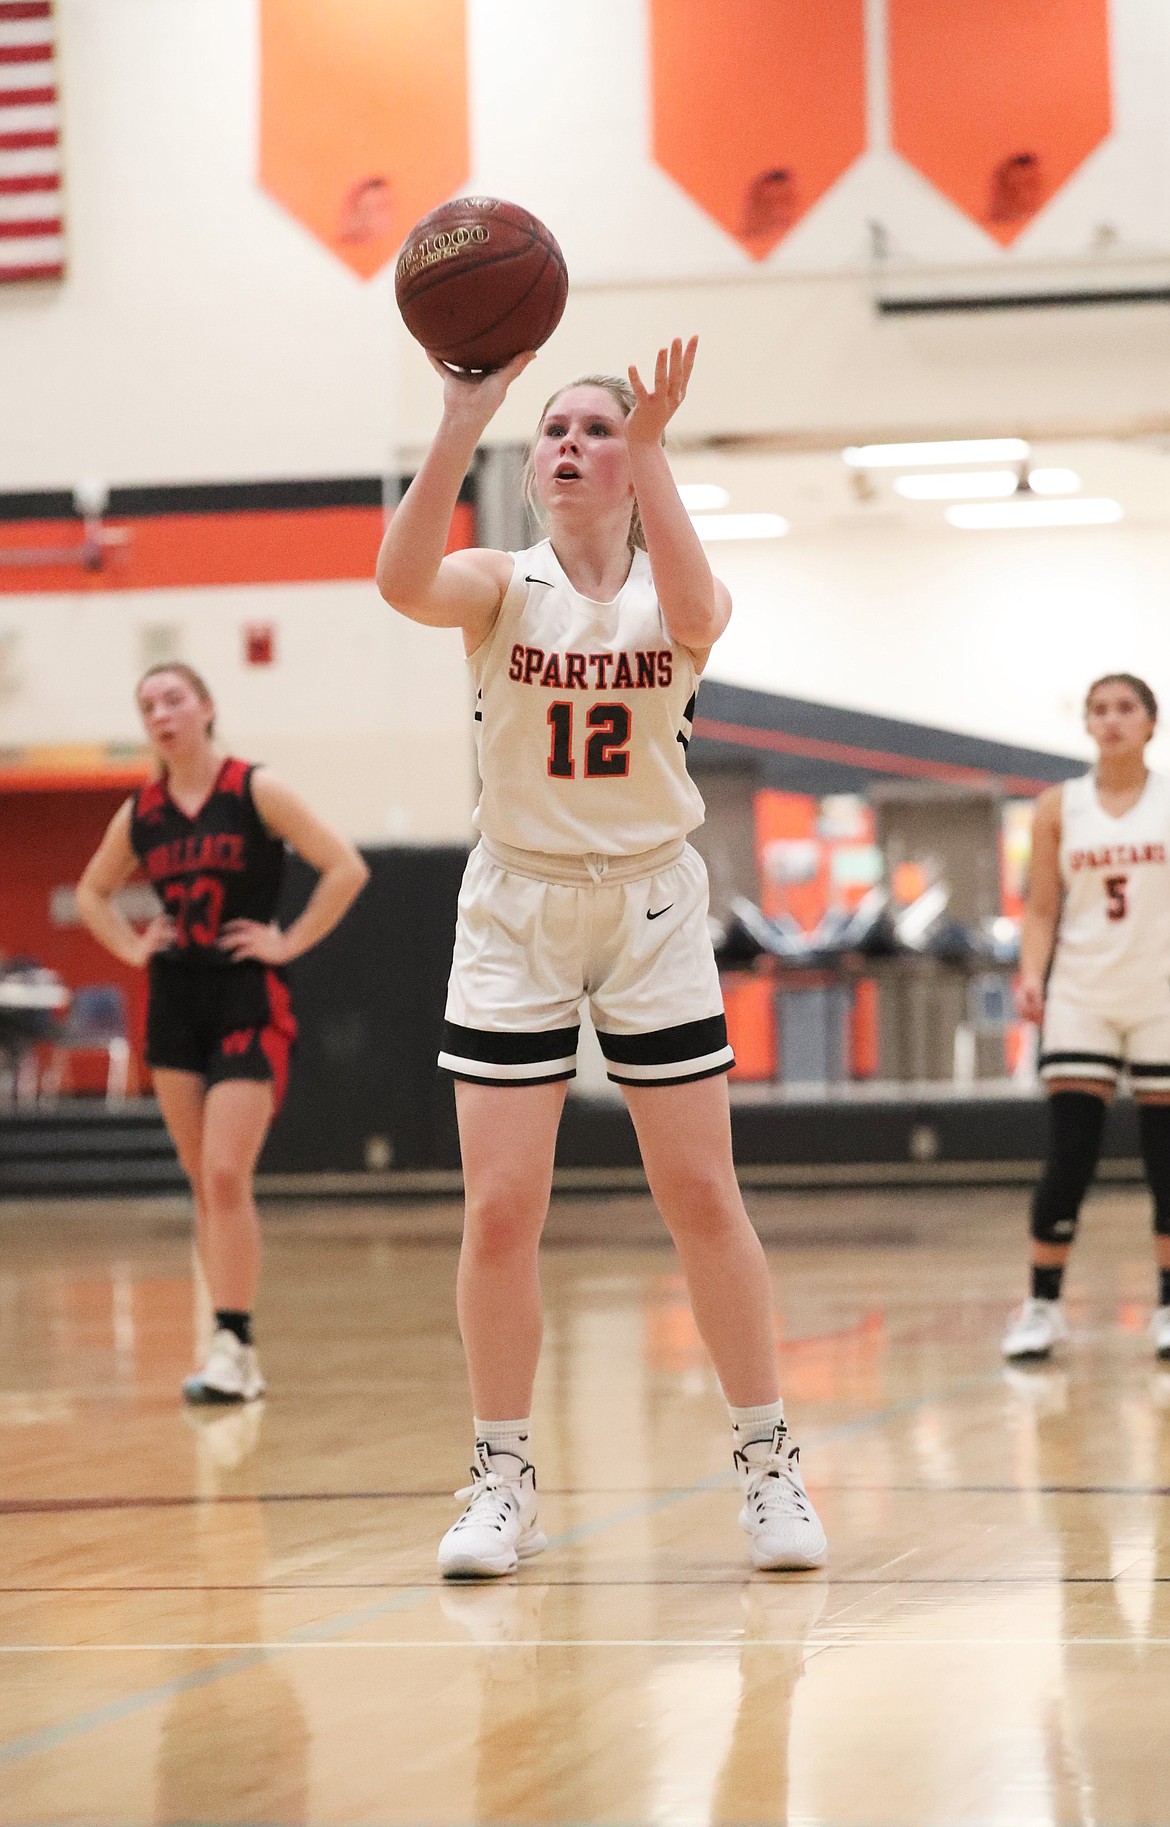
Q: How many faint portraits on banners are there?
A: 3